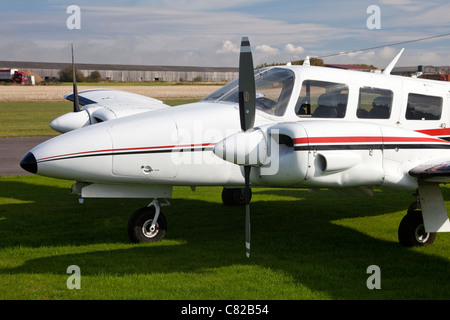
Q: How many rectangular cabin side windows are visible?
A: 3